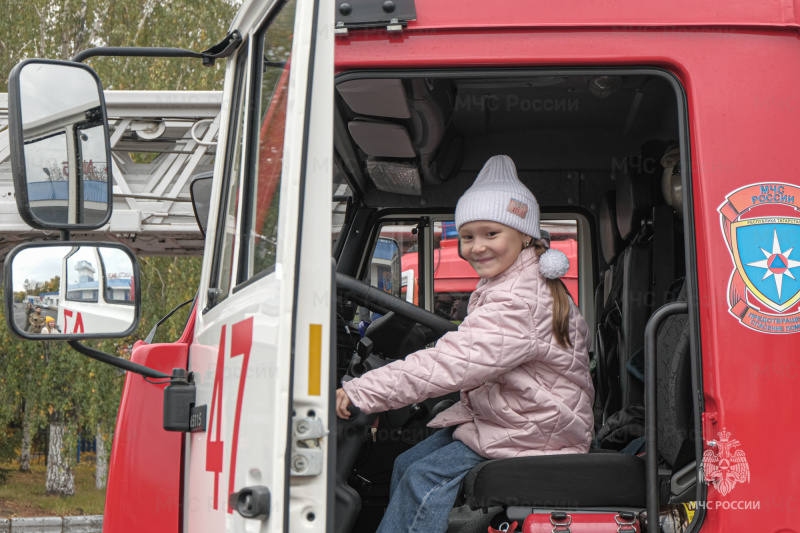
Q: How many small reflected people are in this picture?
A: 3